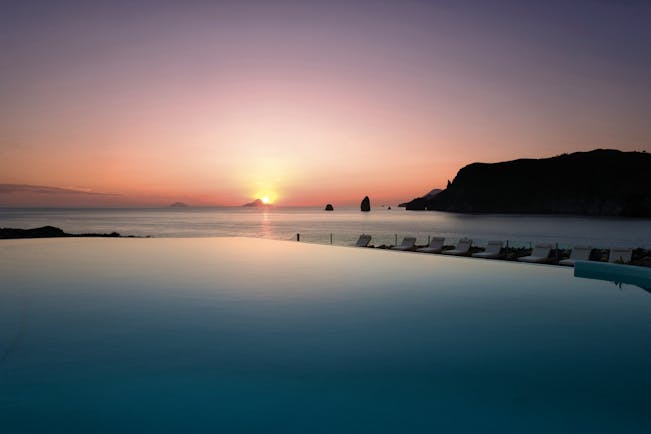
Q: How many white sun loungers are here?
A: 8